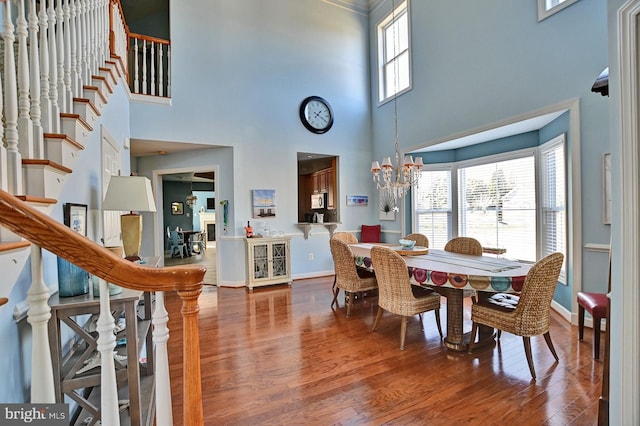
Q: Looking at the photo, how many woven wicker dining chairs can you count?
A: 6